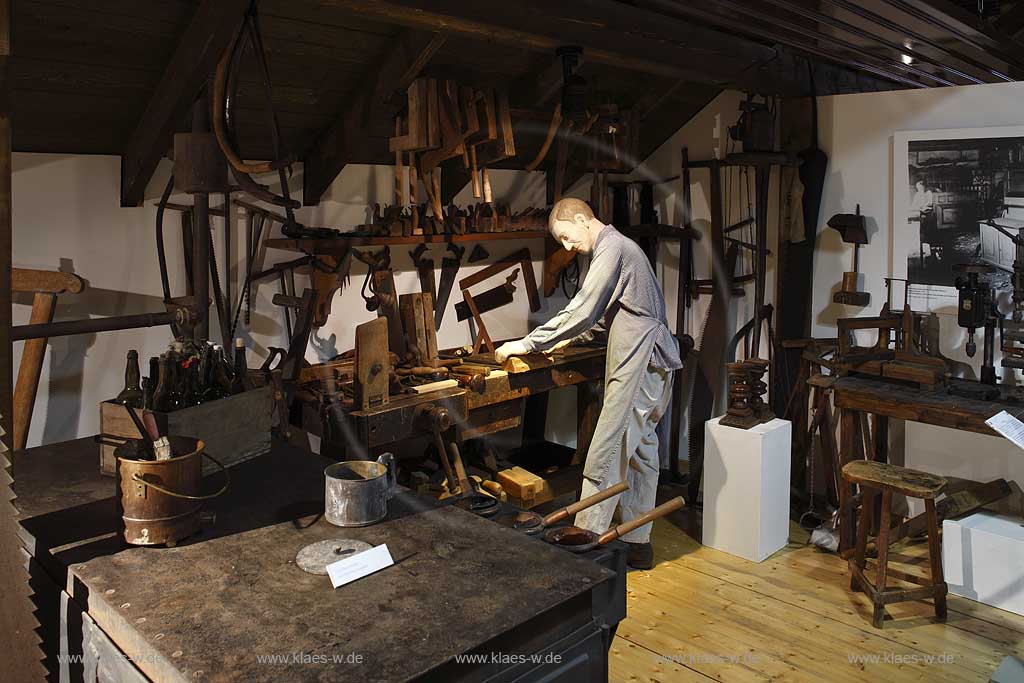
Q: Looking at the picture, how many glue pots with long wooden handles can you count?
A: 3